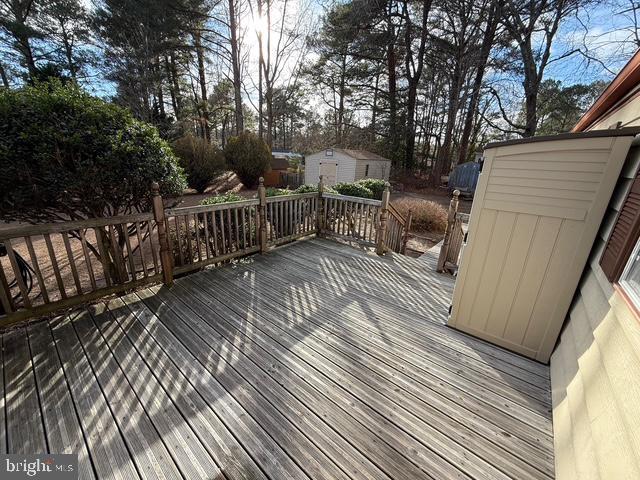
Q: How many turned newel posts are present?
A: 5